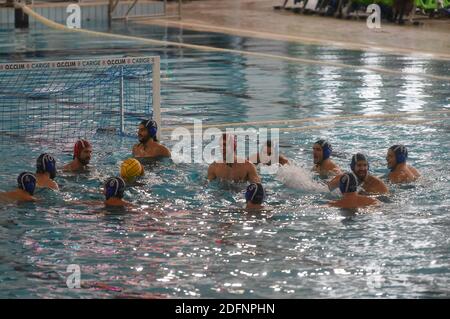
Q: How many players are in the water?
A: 12